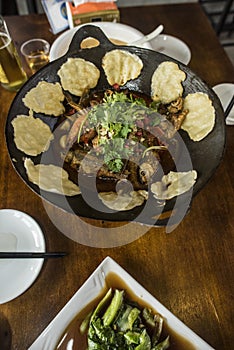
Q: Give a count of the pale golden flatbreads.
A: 9